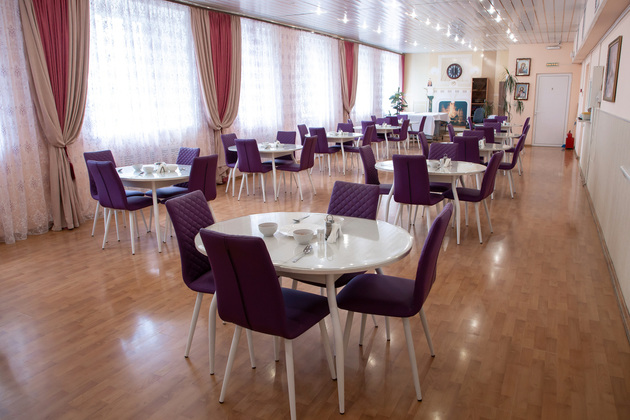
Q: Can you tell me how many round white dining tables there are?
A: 10